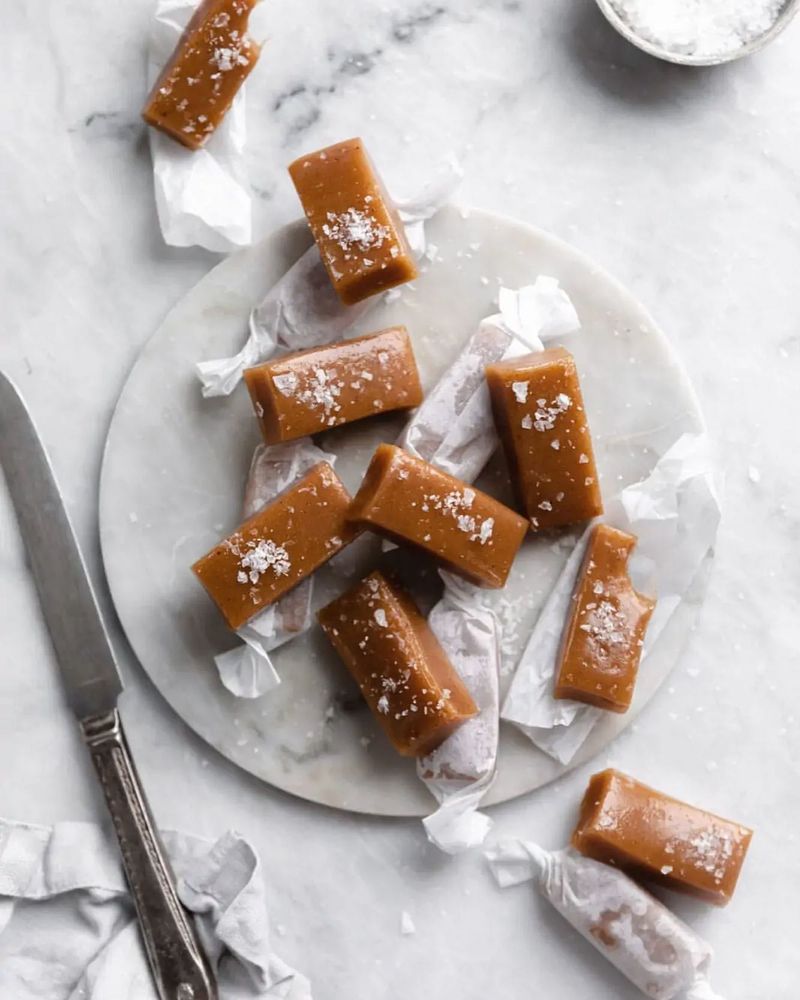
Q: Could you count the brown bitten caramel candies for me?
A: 2